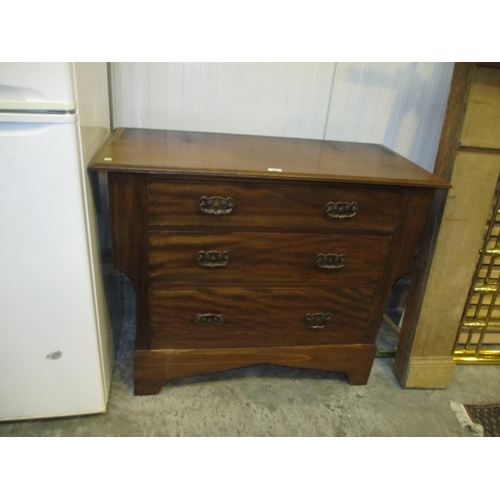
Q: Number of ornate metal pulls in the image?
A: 6